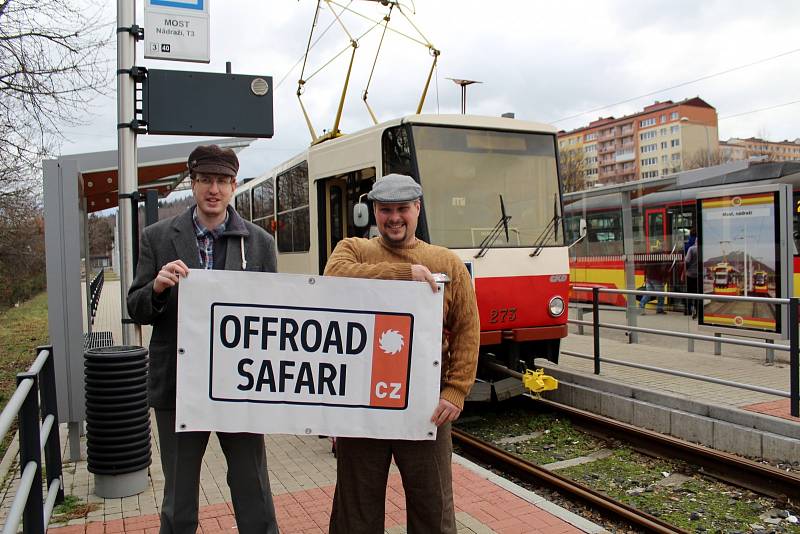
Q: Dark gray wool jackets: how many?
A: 1